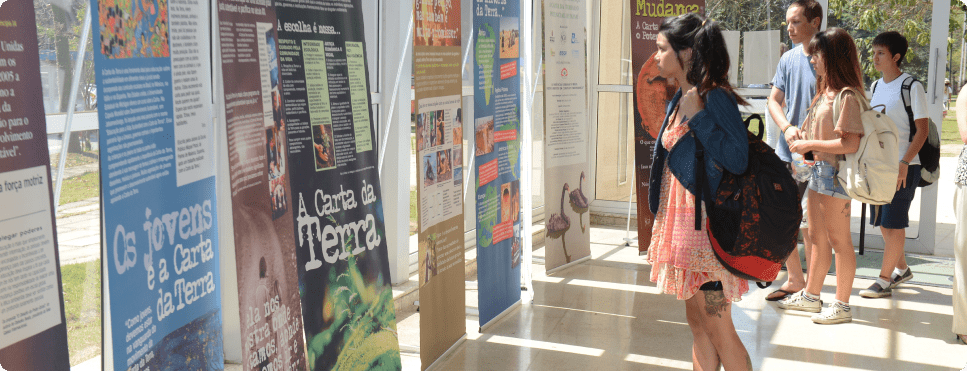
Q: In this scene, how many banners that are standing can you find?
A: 8